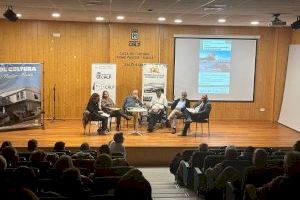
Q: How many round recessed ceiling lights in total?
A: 8